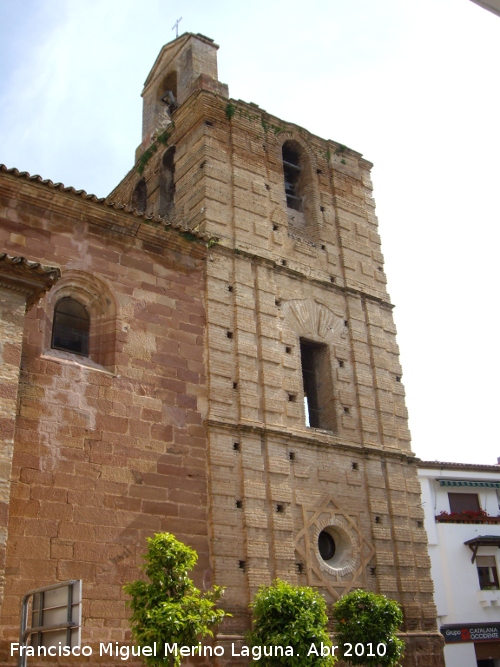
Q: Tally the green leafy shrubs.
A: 3